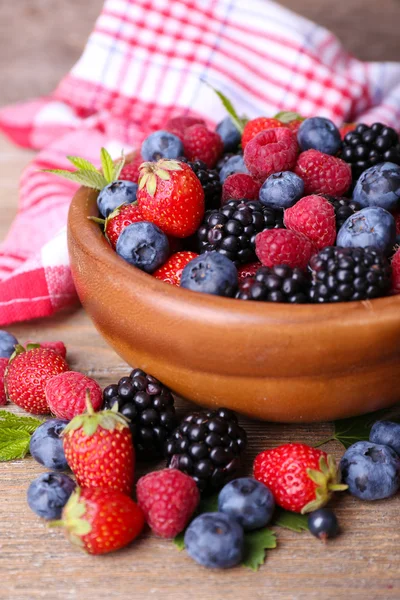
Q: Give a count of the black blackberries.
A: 8